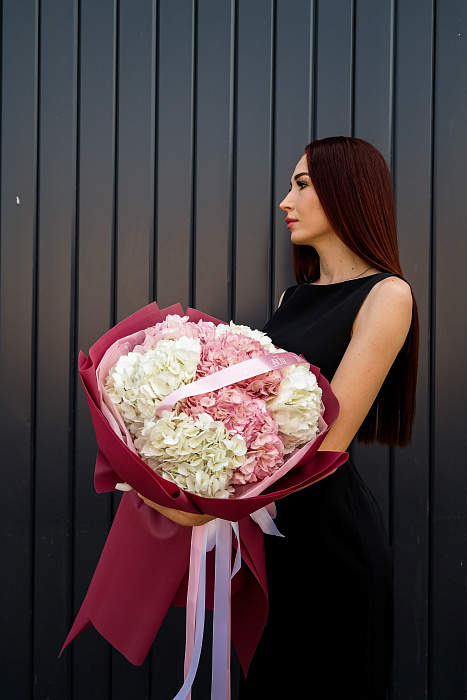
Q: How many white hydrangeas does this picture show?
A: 4